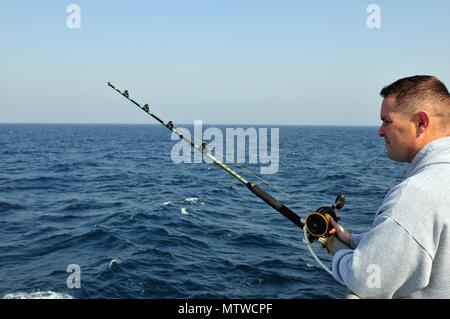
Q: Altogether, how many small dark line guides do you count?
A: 4